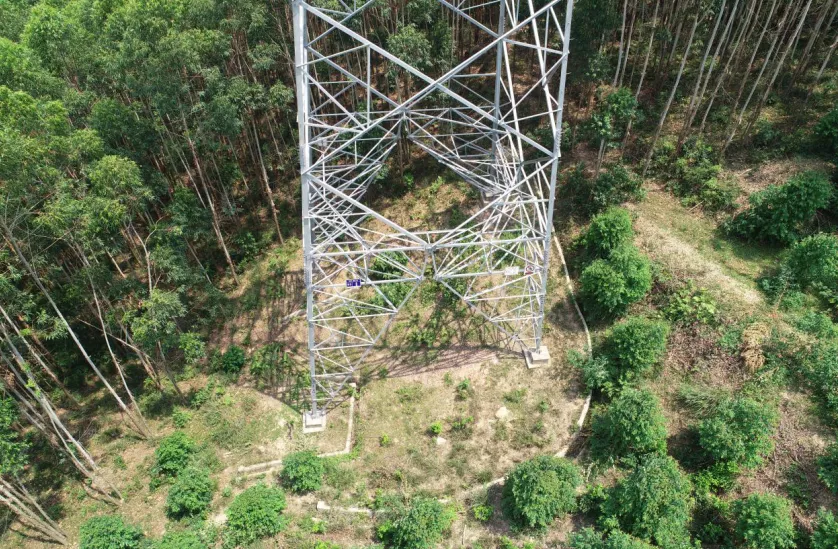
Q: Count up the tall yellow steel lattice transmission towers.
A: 0